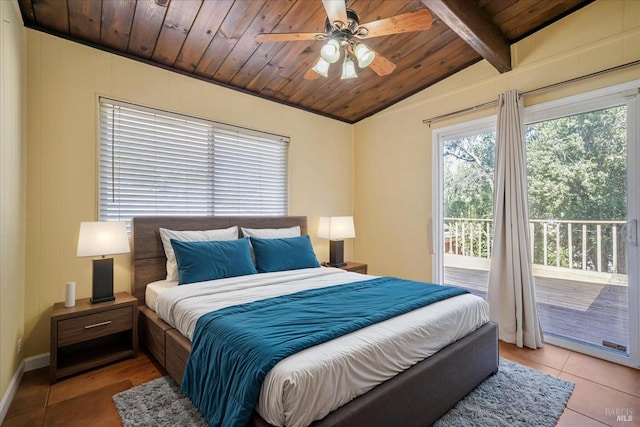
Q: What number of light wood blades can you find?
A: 5